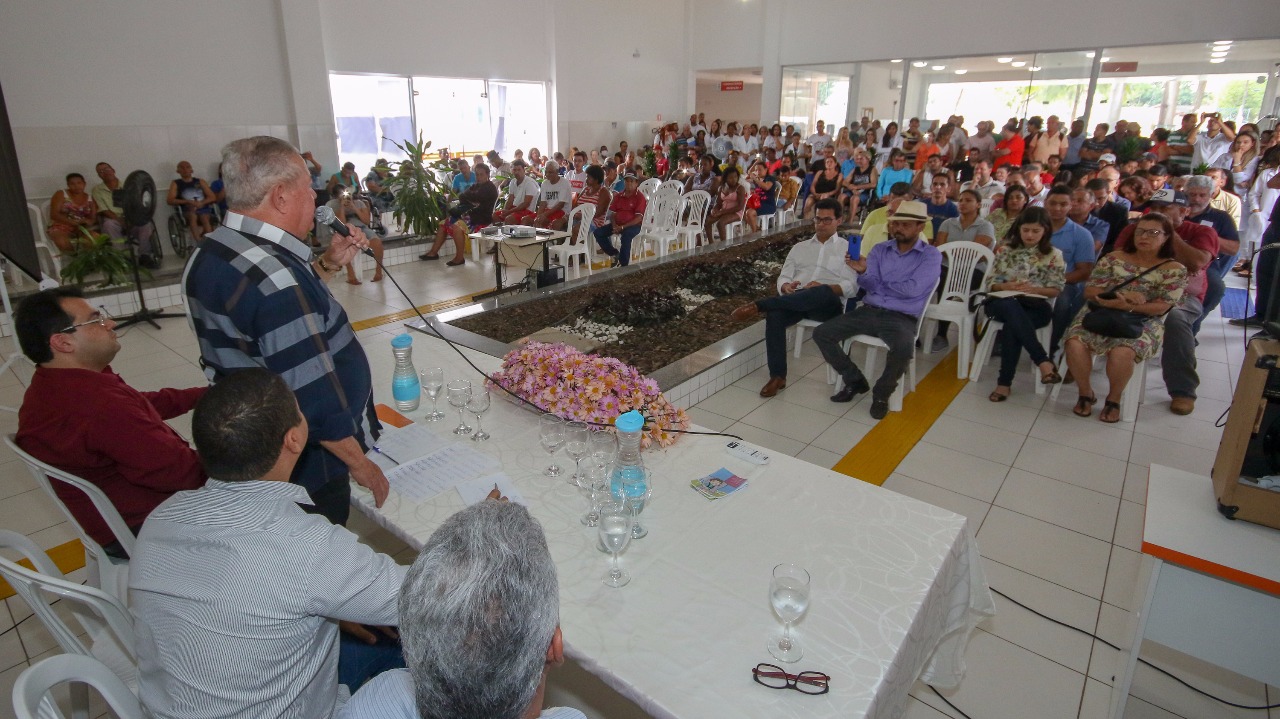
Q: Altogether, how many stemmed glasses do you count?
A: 11